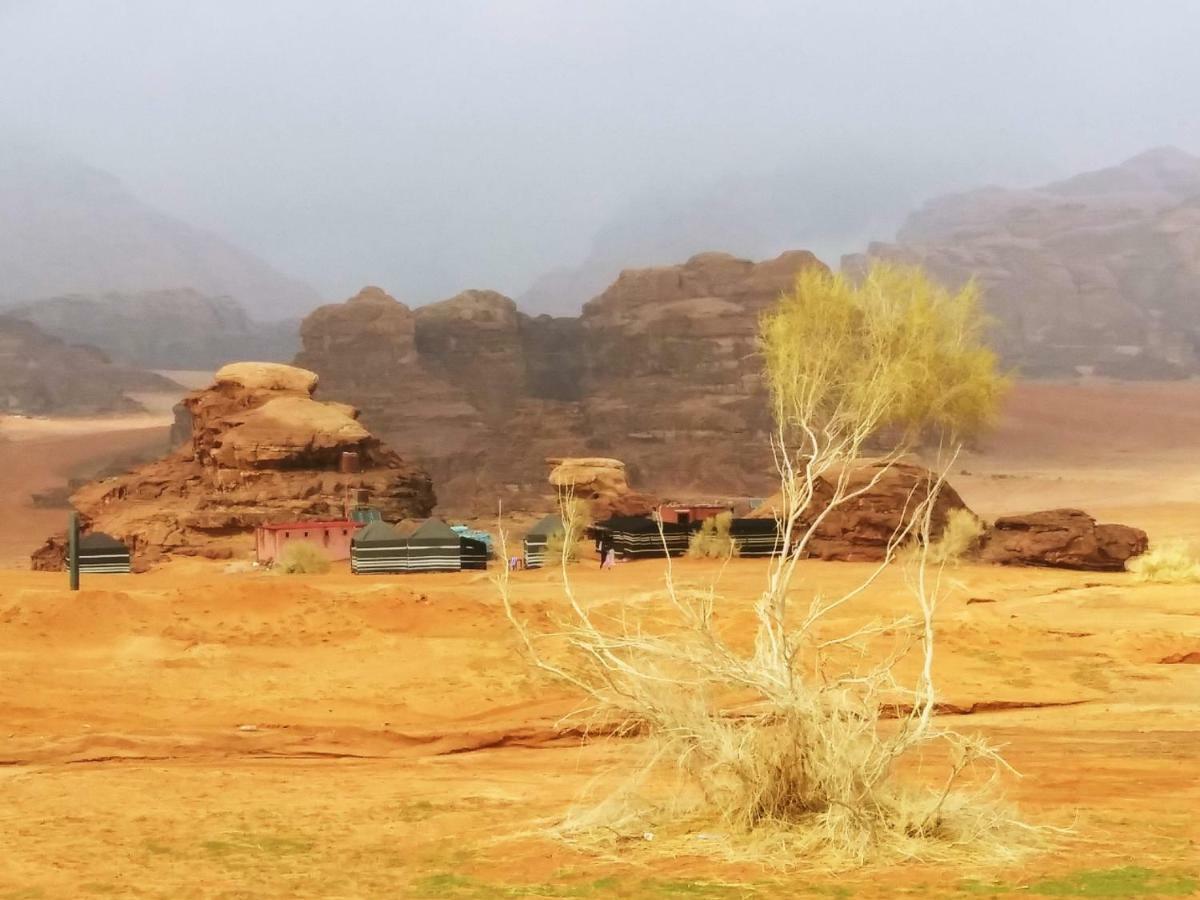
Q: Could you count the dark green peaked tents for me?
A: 4